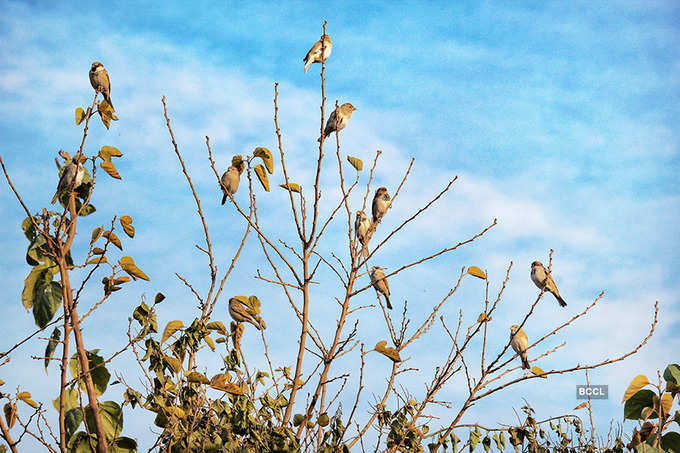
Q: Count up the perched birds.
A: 11